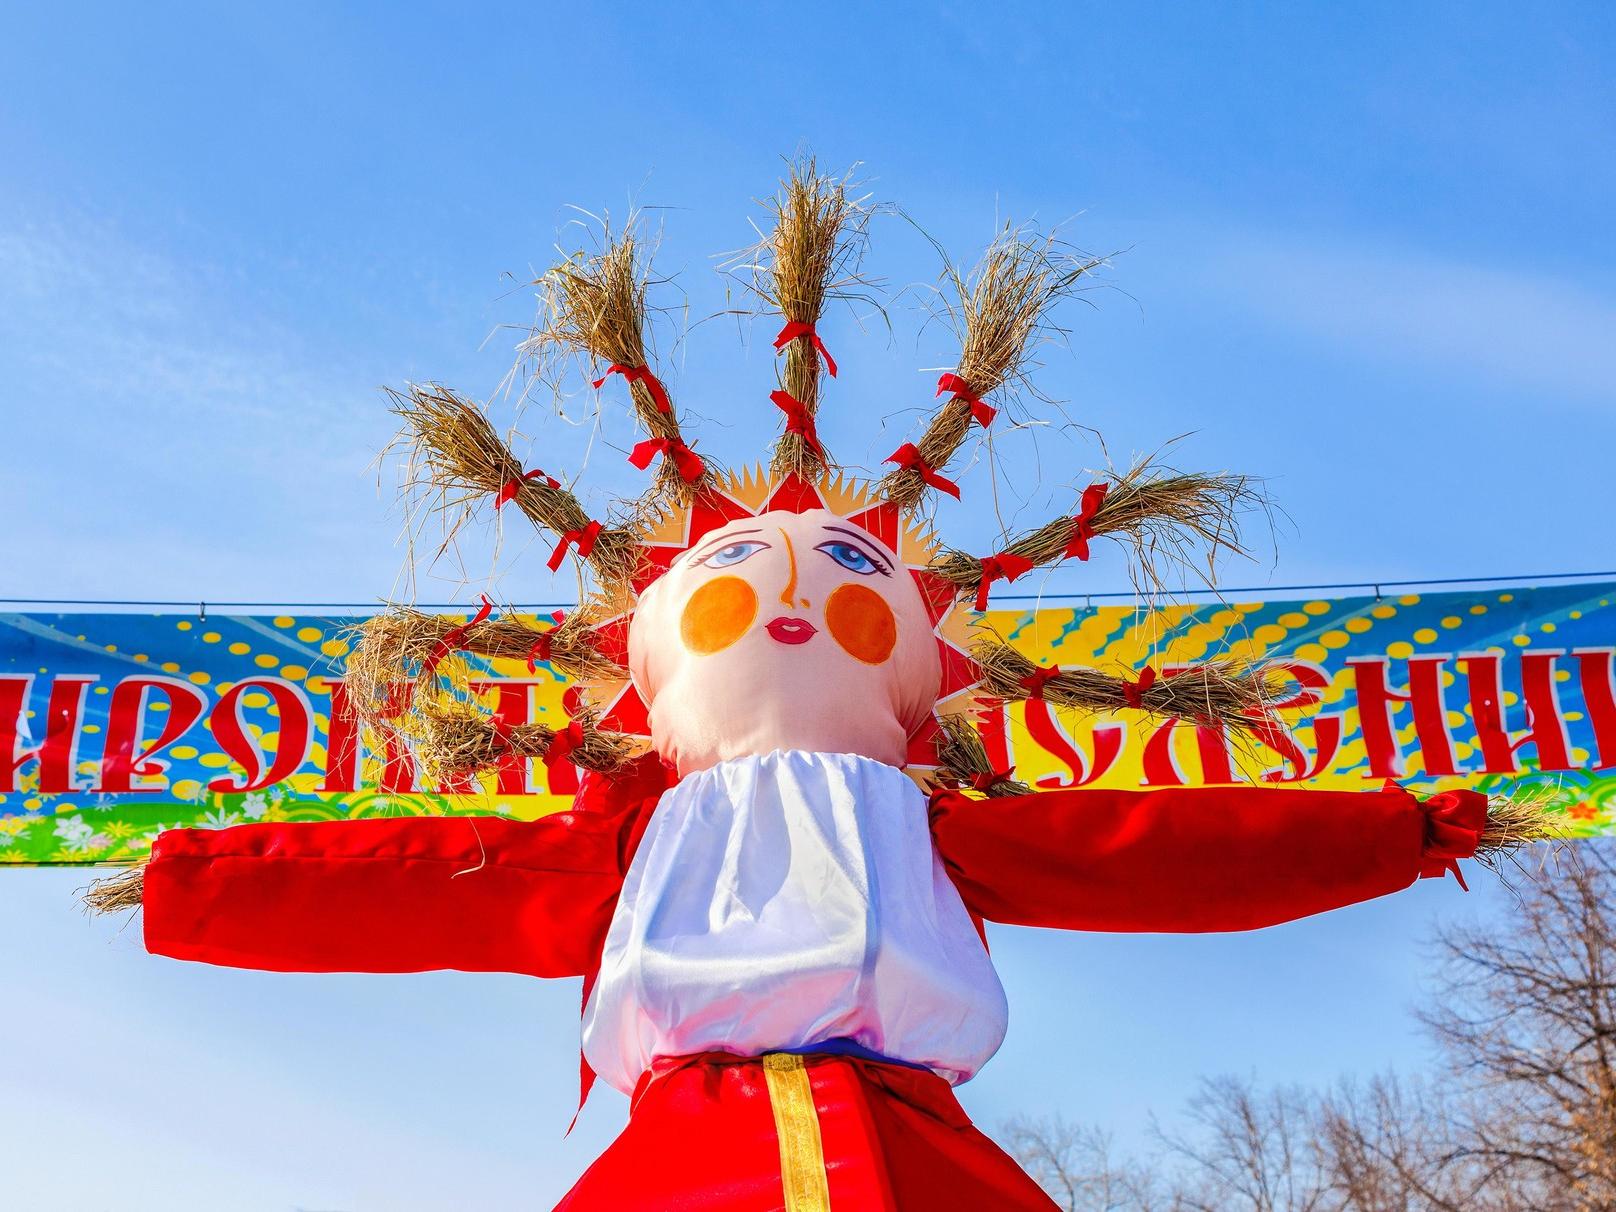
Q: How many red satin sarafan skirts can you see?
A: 1